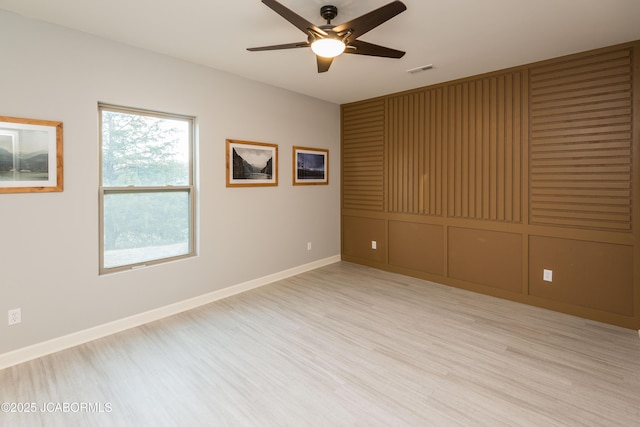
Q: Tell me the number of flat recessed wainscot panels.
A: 4